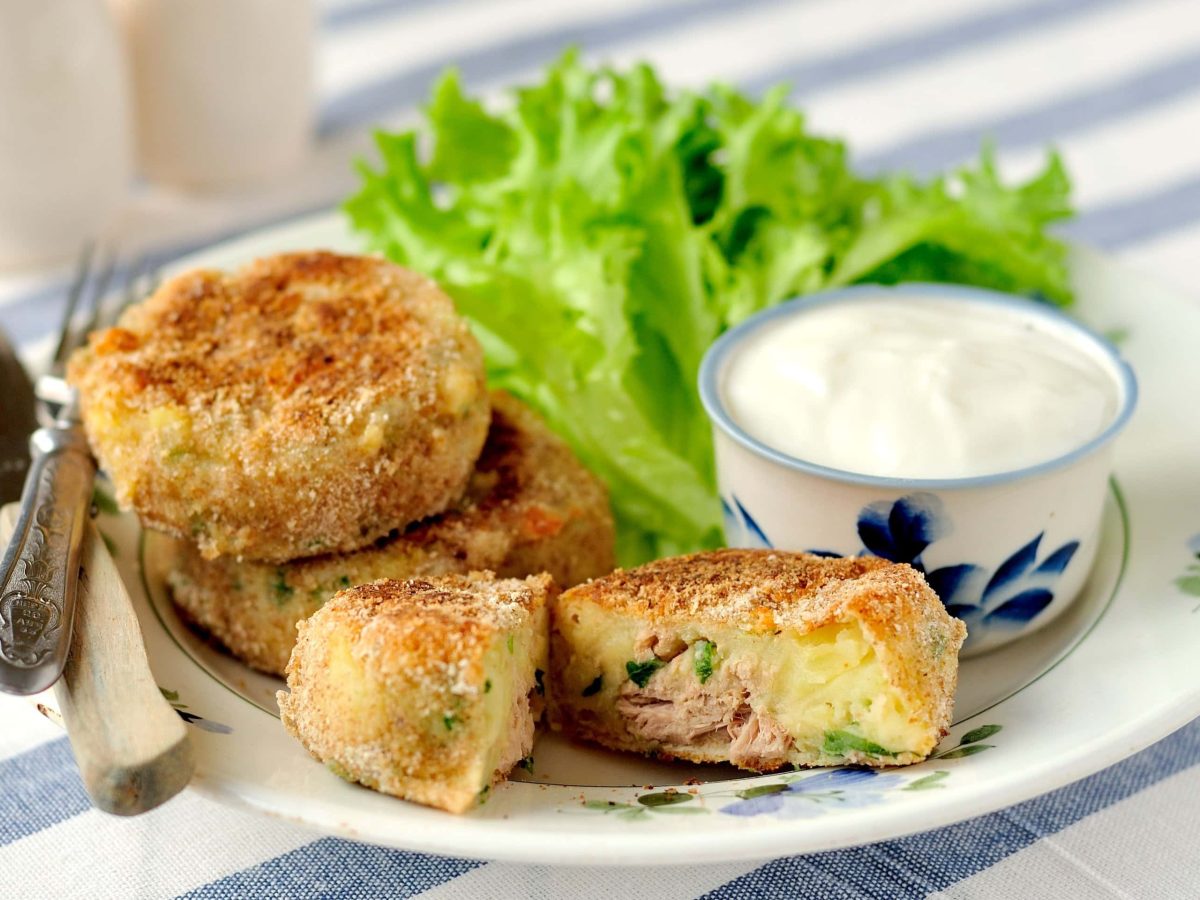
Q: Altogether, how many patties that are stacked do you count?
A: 2